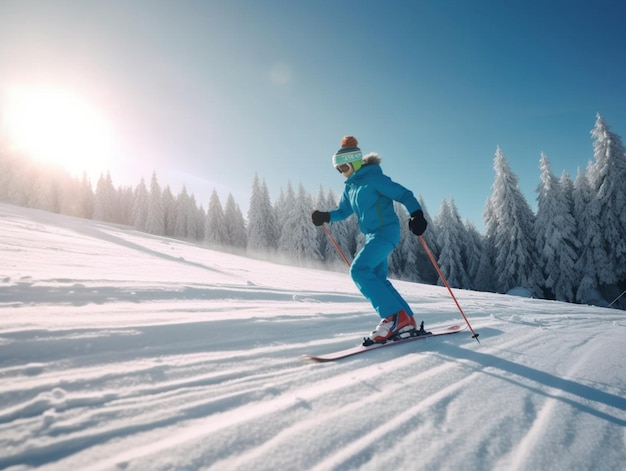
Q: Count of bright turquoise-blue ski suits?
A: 1